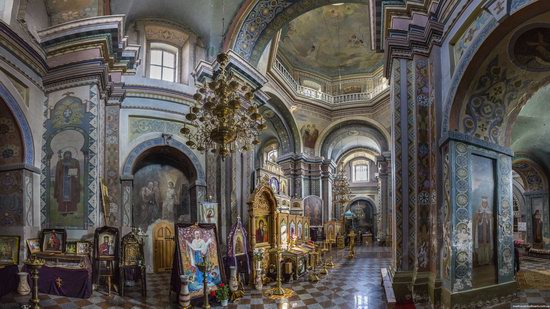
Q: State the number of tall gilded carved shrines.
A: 1